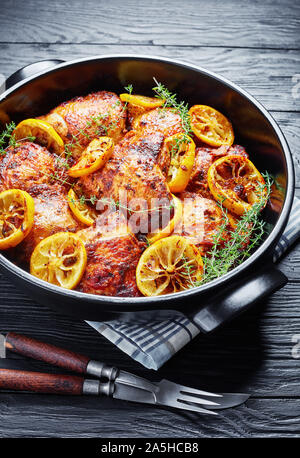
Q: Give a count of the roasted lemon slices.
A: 11